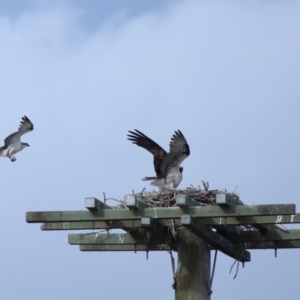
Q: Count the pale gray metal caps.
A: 6